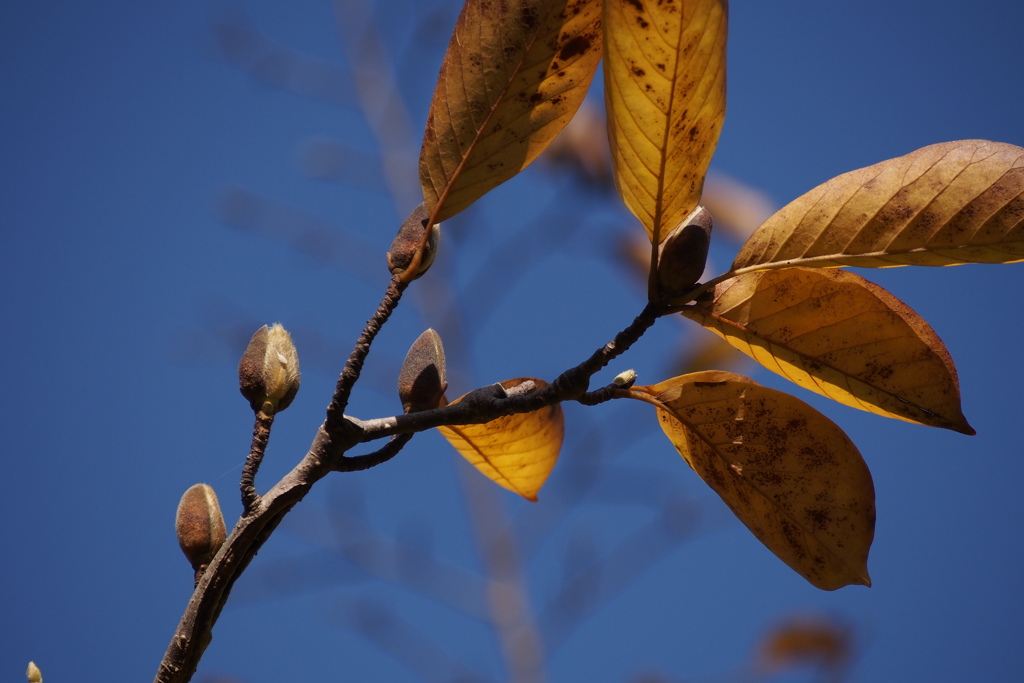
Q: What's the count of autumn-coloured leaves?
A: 6